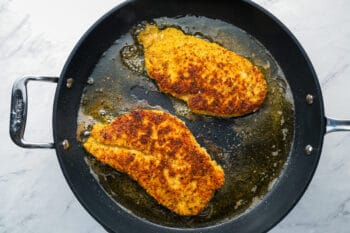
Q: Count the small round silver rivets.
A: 4